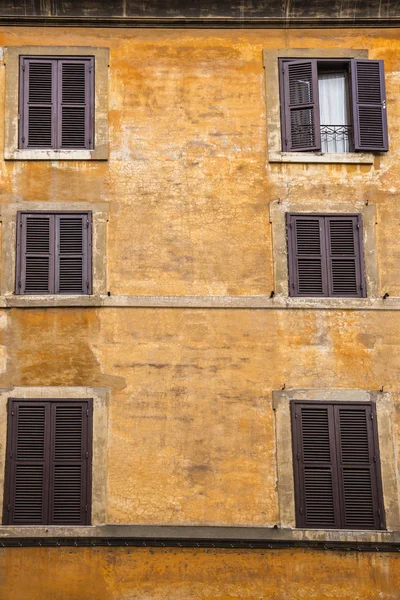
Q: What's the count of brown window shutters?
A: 12